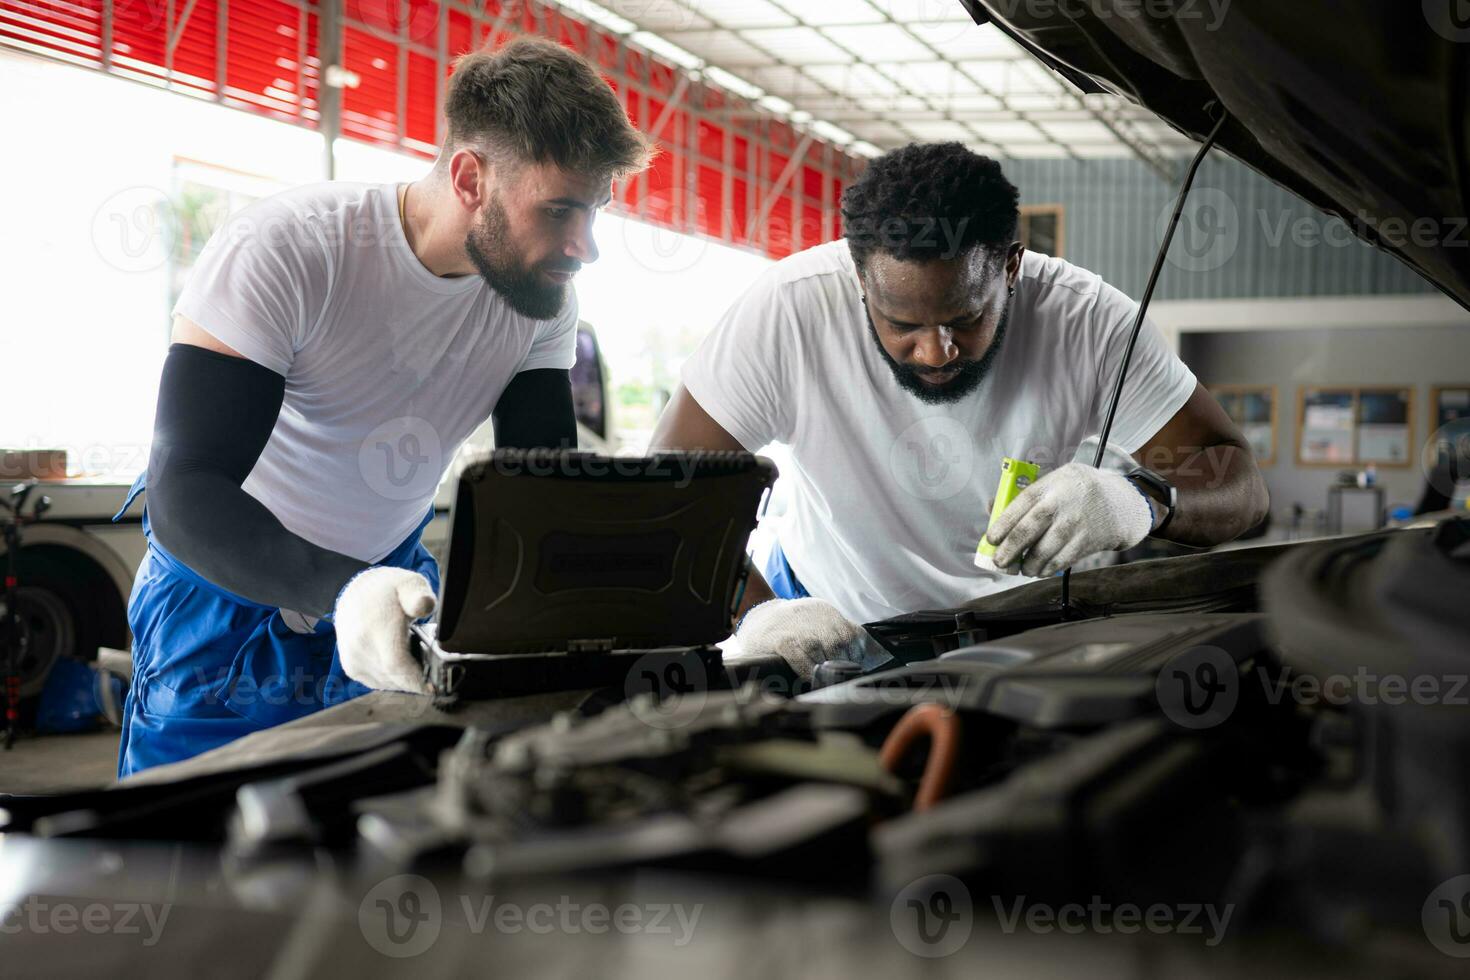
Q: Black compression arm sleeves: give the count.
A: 2